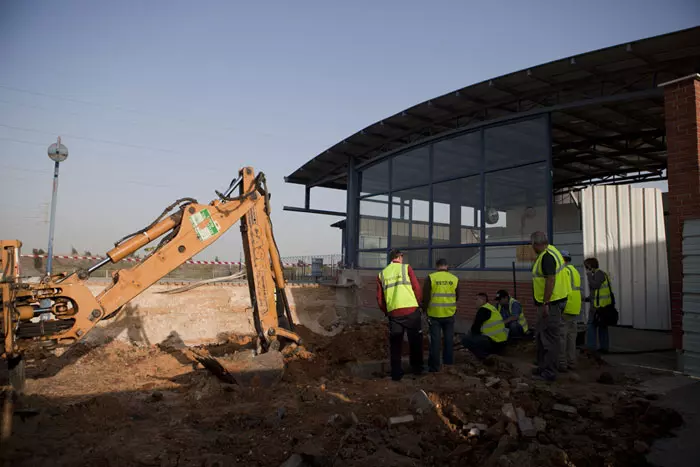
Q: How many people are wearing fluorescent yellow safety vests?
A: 7